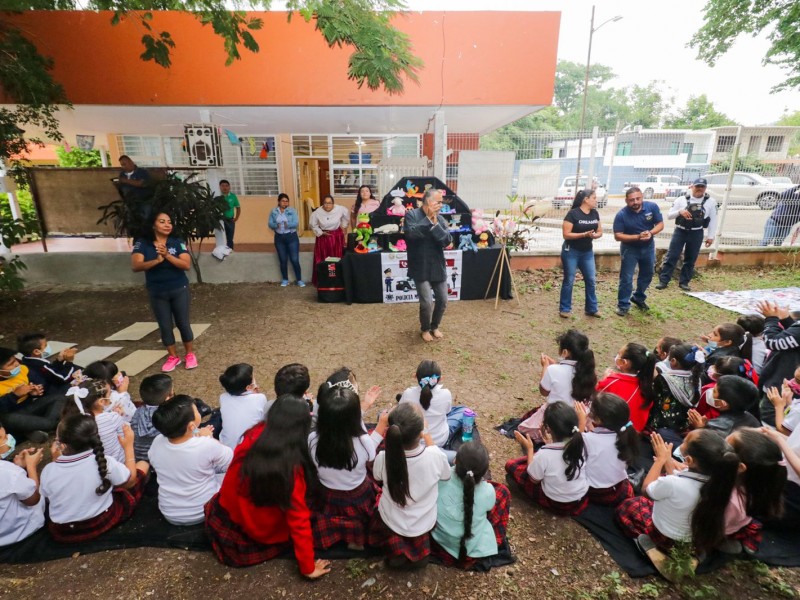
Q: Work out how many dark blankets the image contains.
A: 2